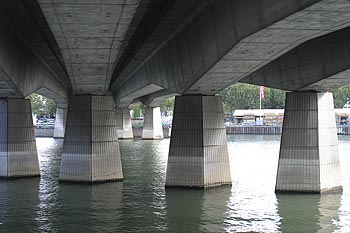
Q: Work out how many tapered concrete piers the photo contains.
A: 7